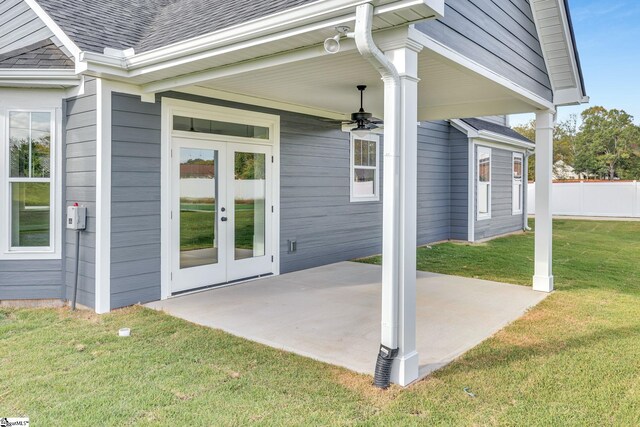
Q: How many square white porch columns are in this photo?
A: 2